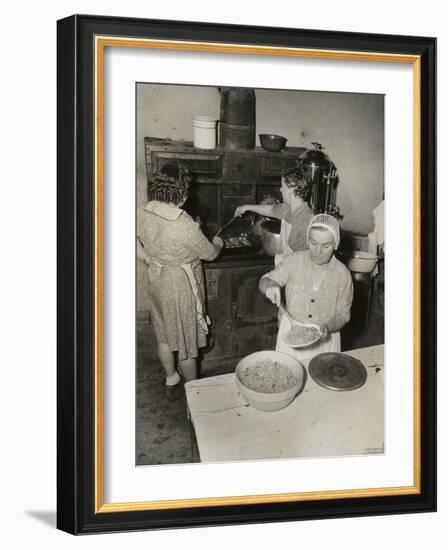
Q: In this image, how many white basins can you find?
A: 2